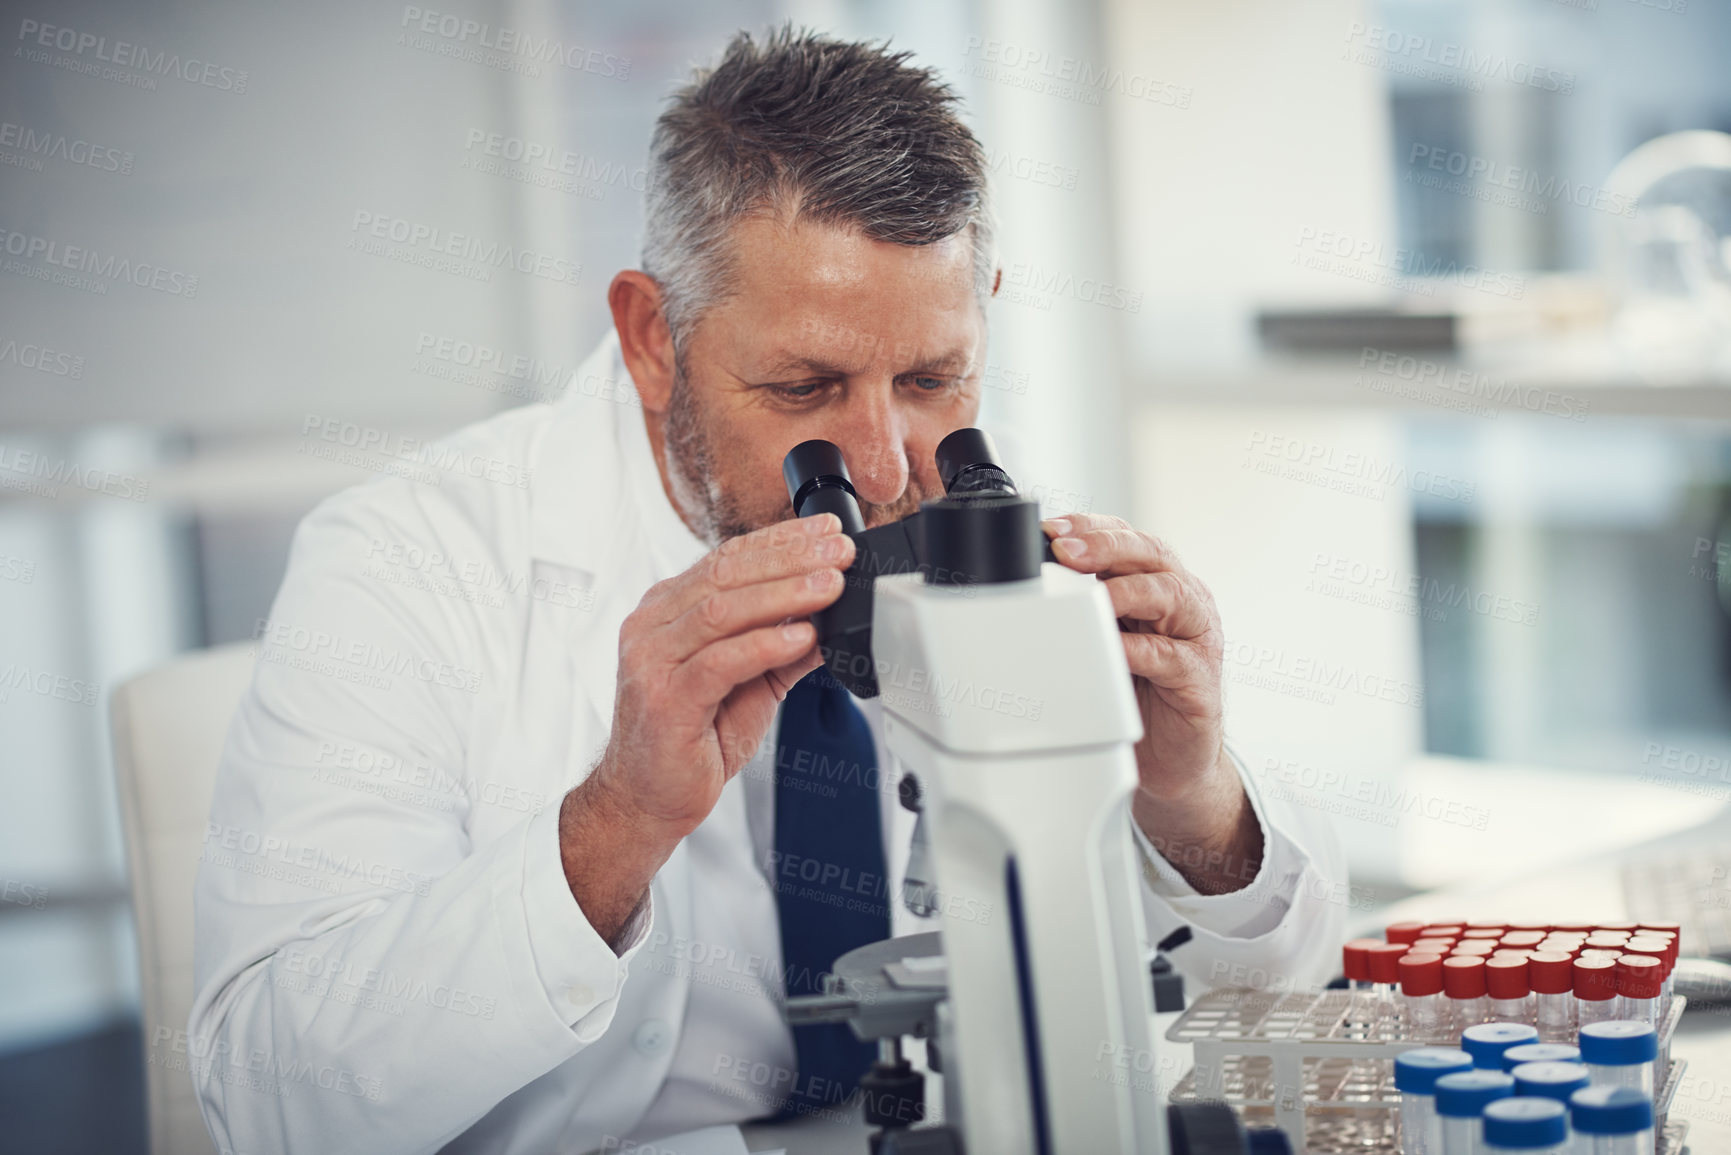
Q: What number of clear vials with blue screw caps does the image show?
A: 8